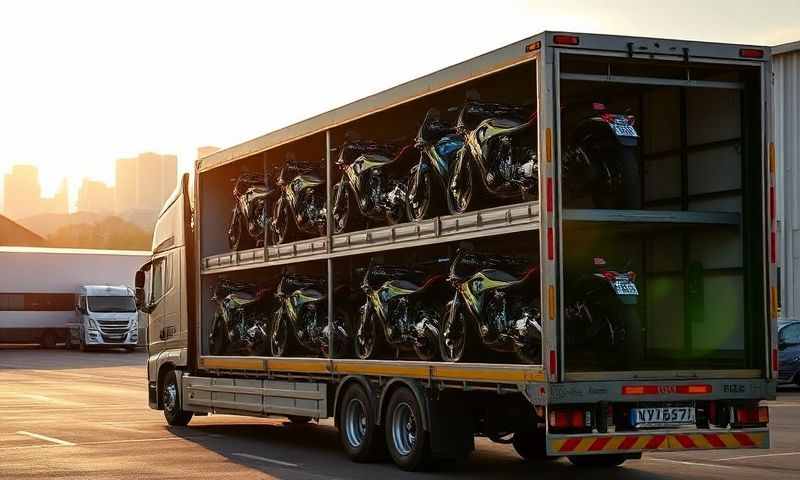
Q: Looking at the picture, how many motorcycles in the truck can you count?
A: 11